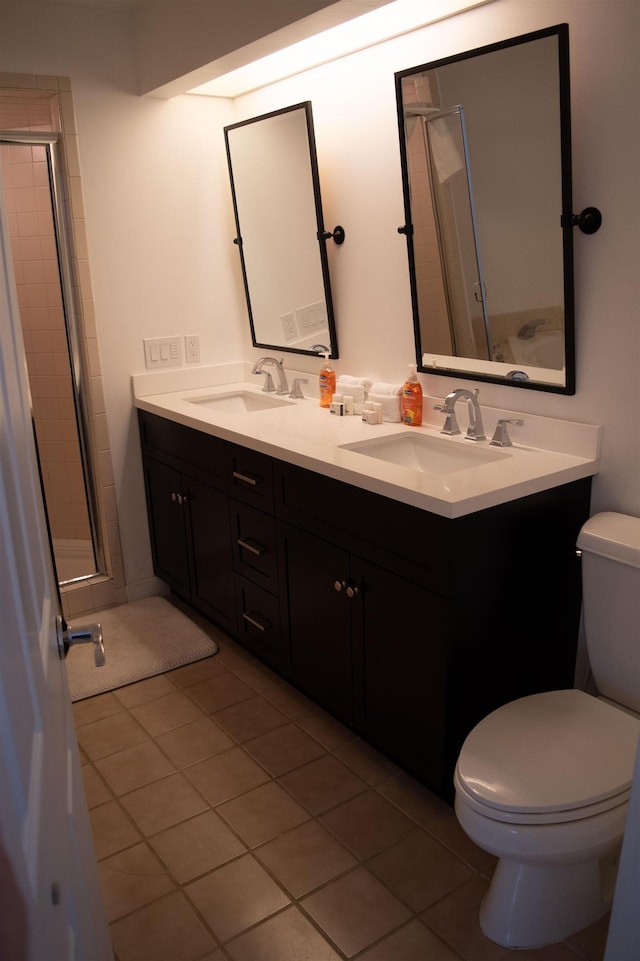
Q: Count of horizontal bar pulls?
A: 3